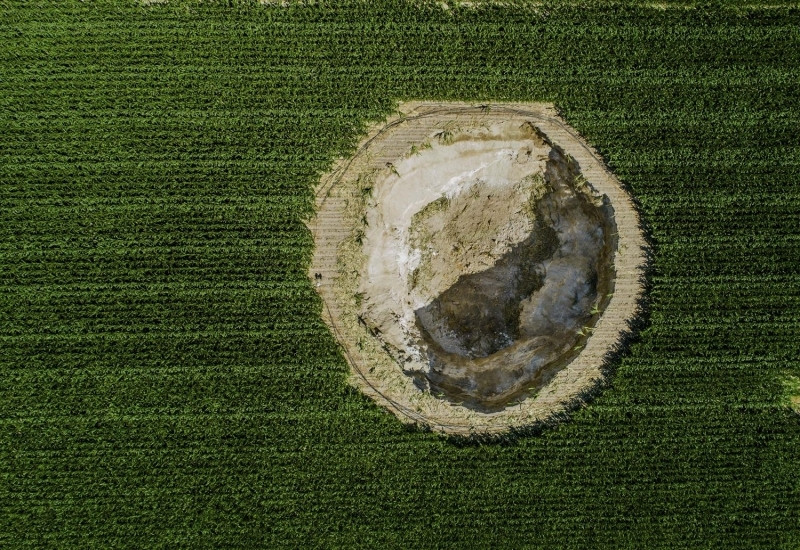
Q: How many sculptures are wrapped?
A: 0